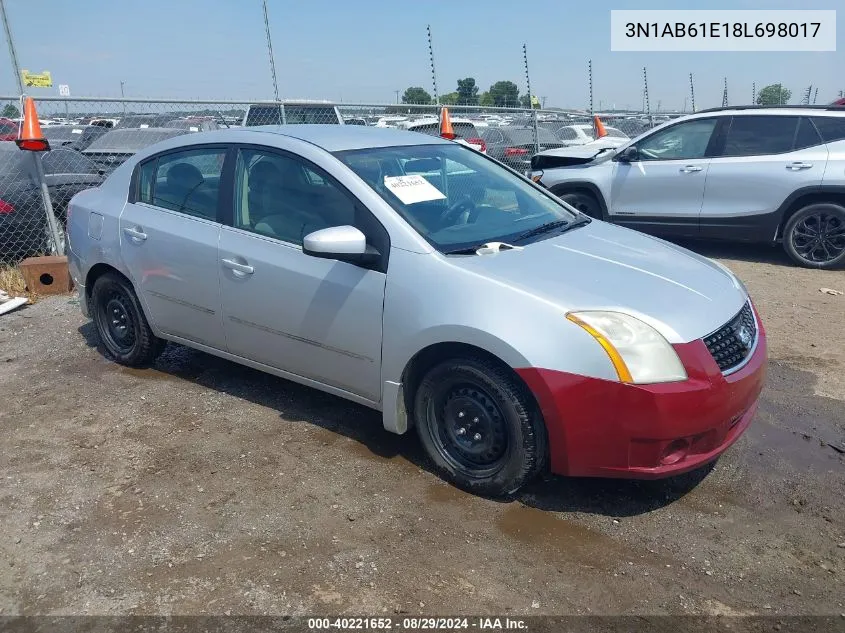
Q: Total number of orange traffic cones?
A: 3